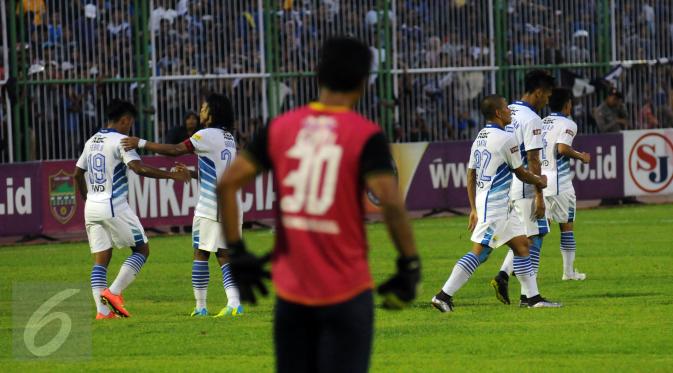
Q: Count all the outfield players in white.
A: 5